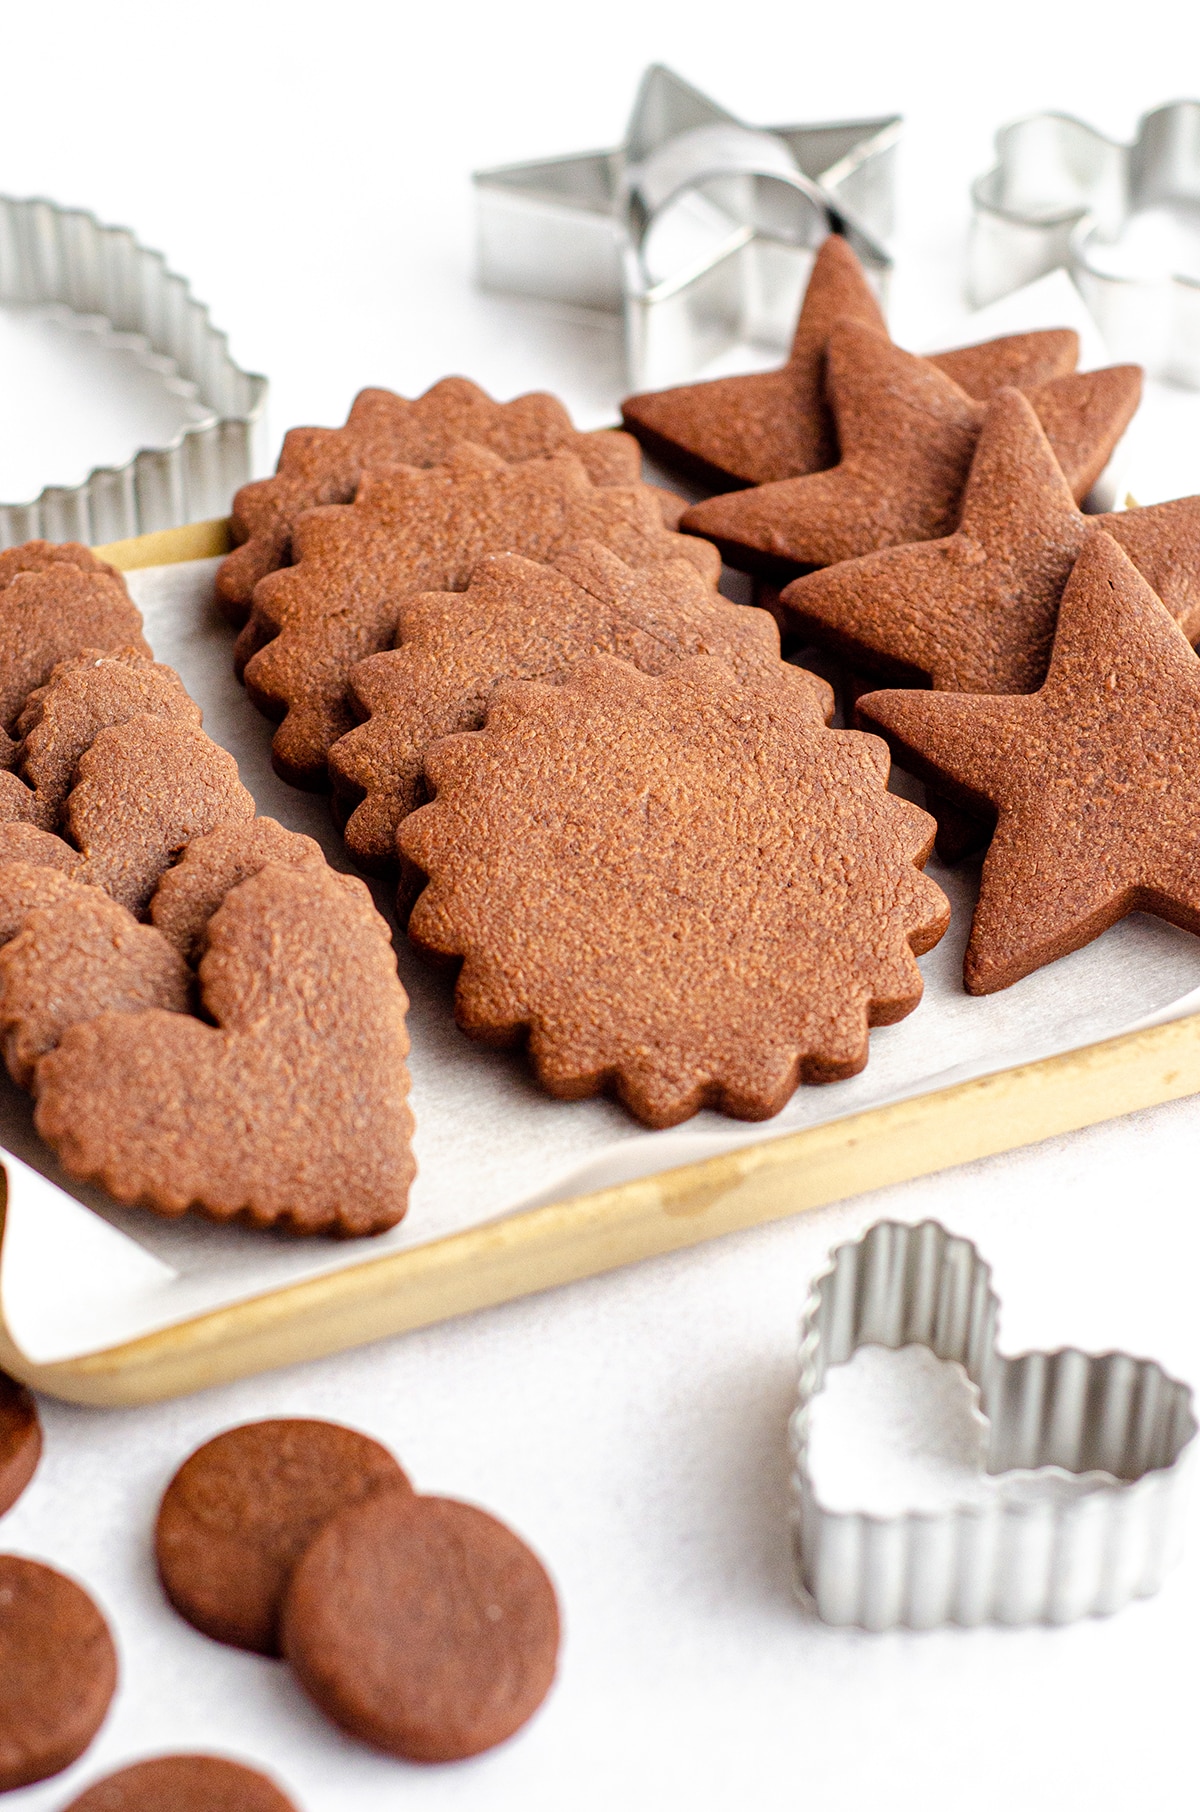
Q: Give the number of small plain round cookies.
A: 5